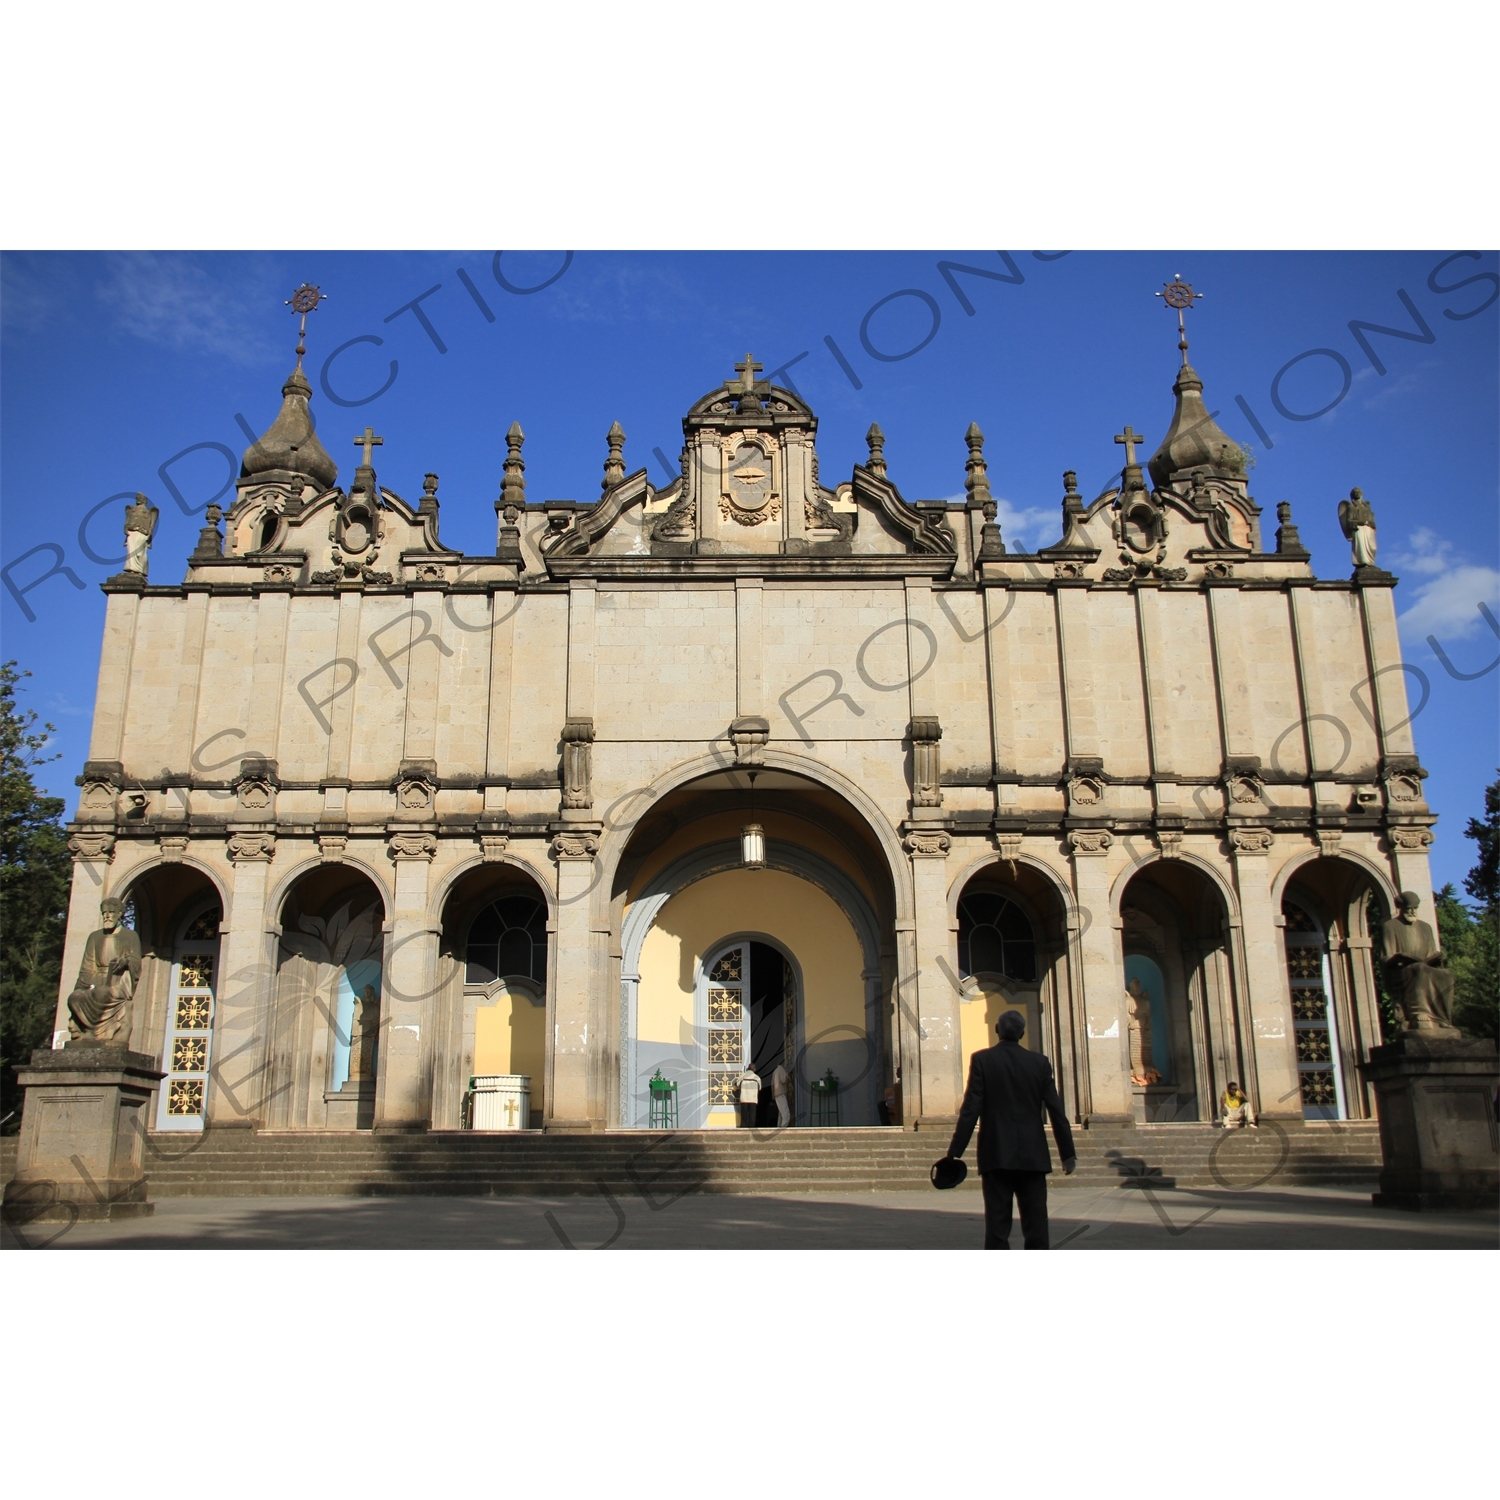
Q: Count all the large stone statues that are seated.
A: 2